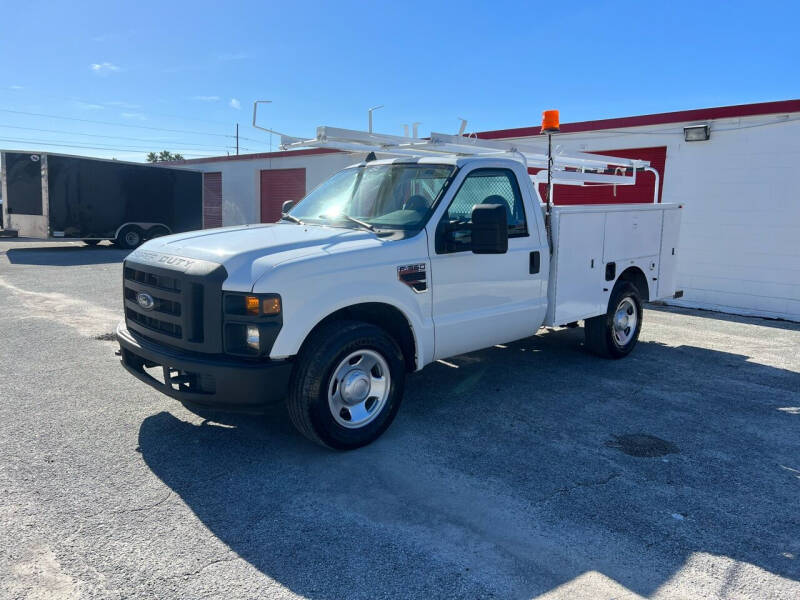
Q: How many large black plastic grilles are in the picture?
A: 1